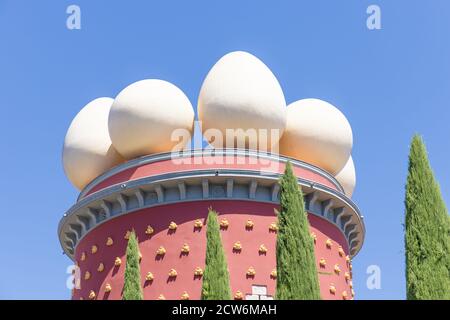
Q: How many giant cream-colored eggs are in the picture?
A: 5